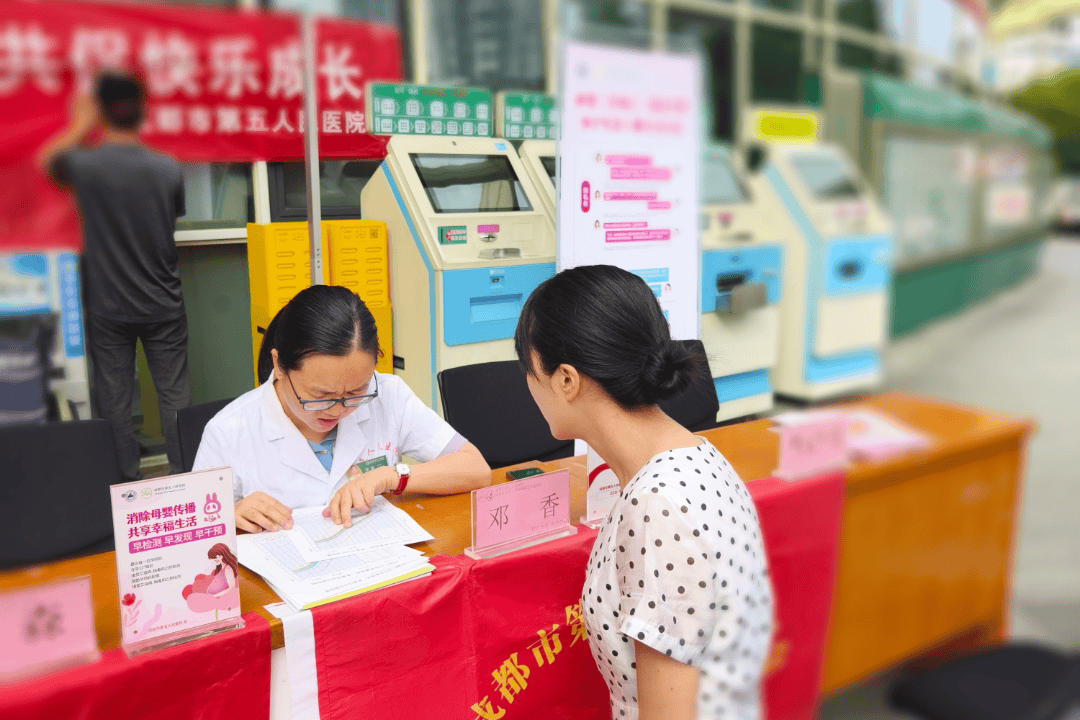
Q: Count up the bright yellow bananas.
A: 0